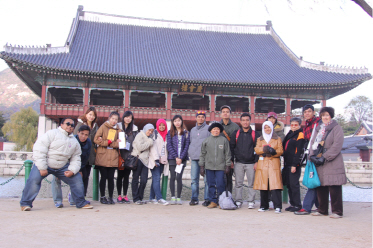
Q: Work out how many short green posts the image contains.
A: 4